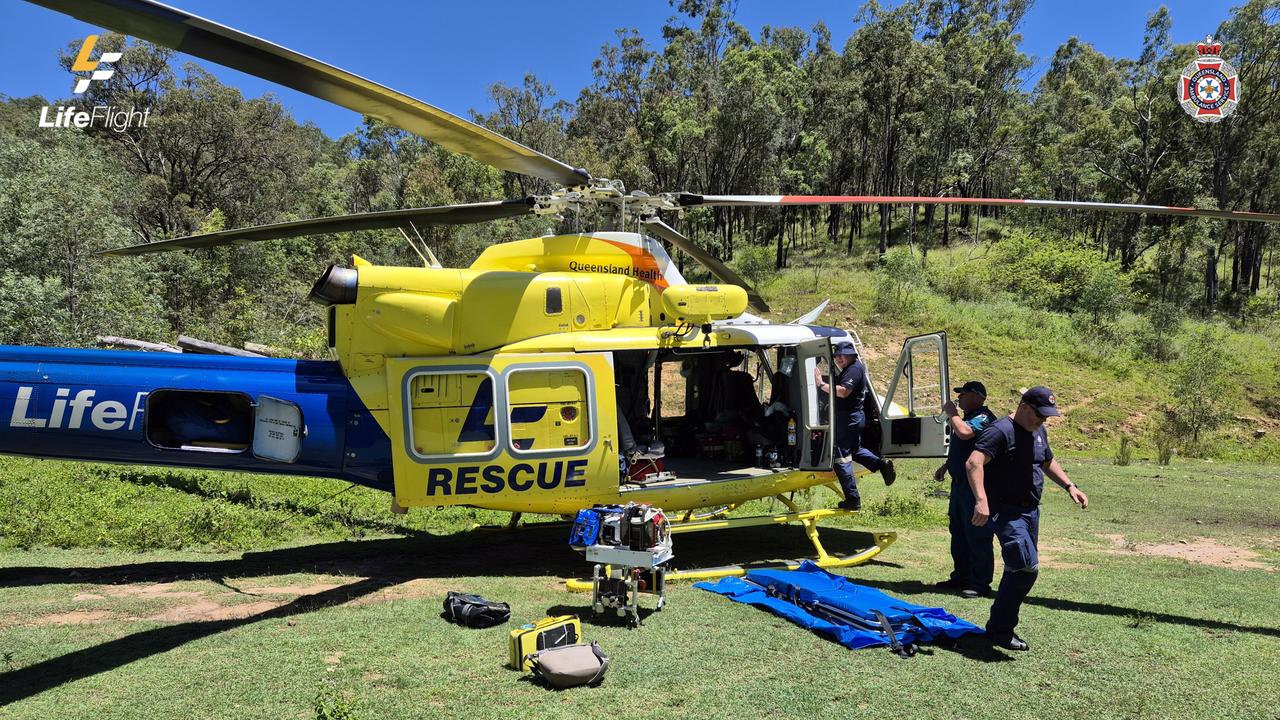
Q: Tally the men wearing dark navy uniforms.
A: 2